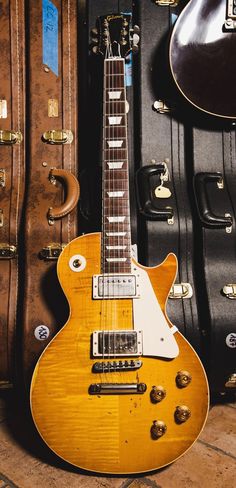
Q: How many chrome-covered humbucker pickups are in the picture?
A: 2